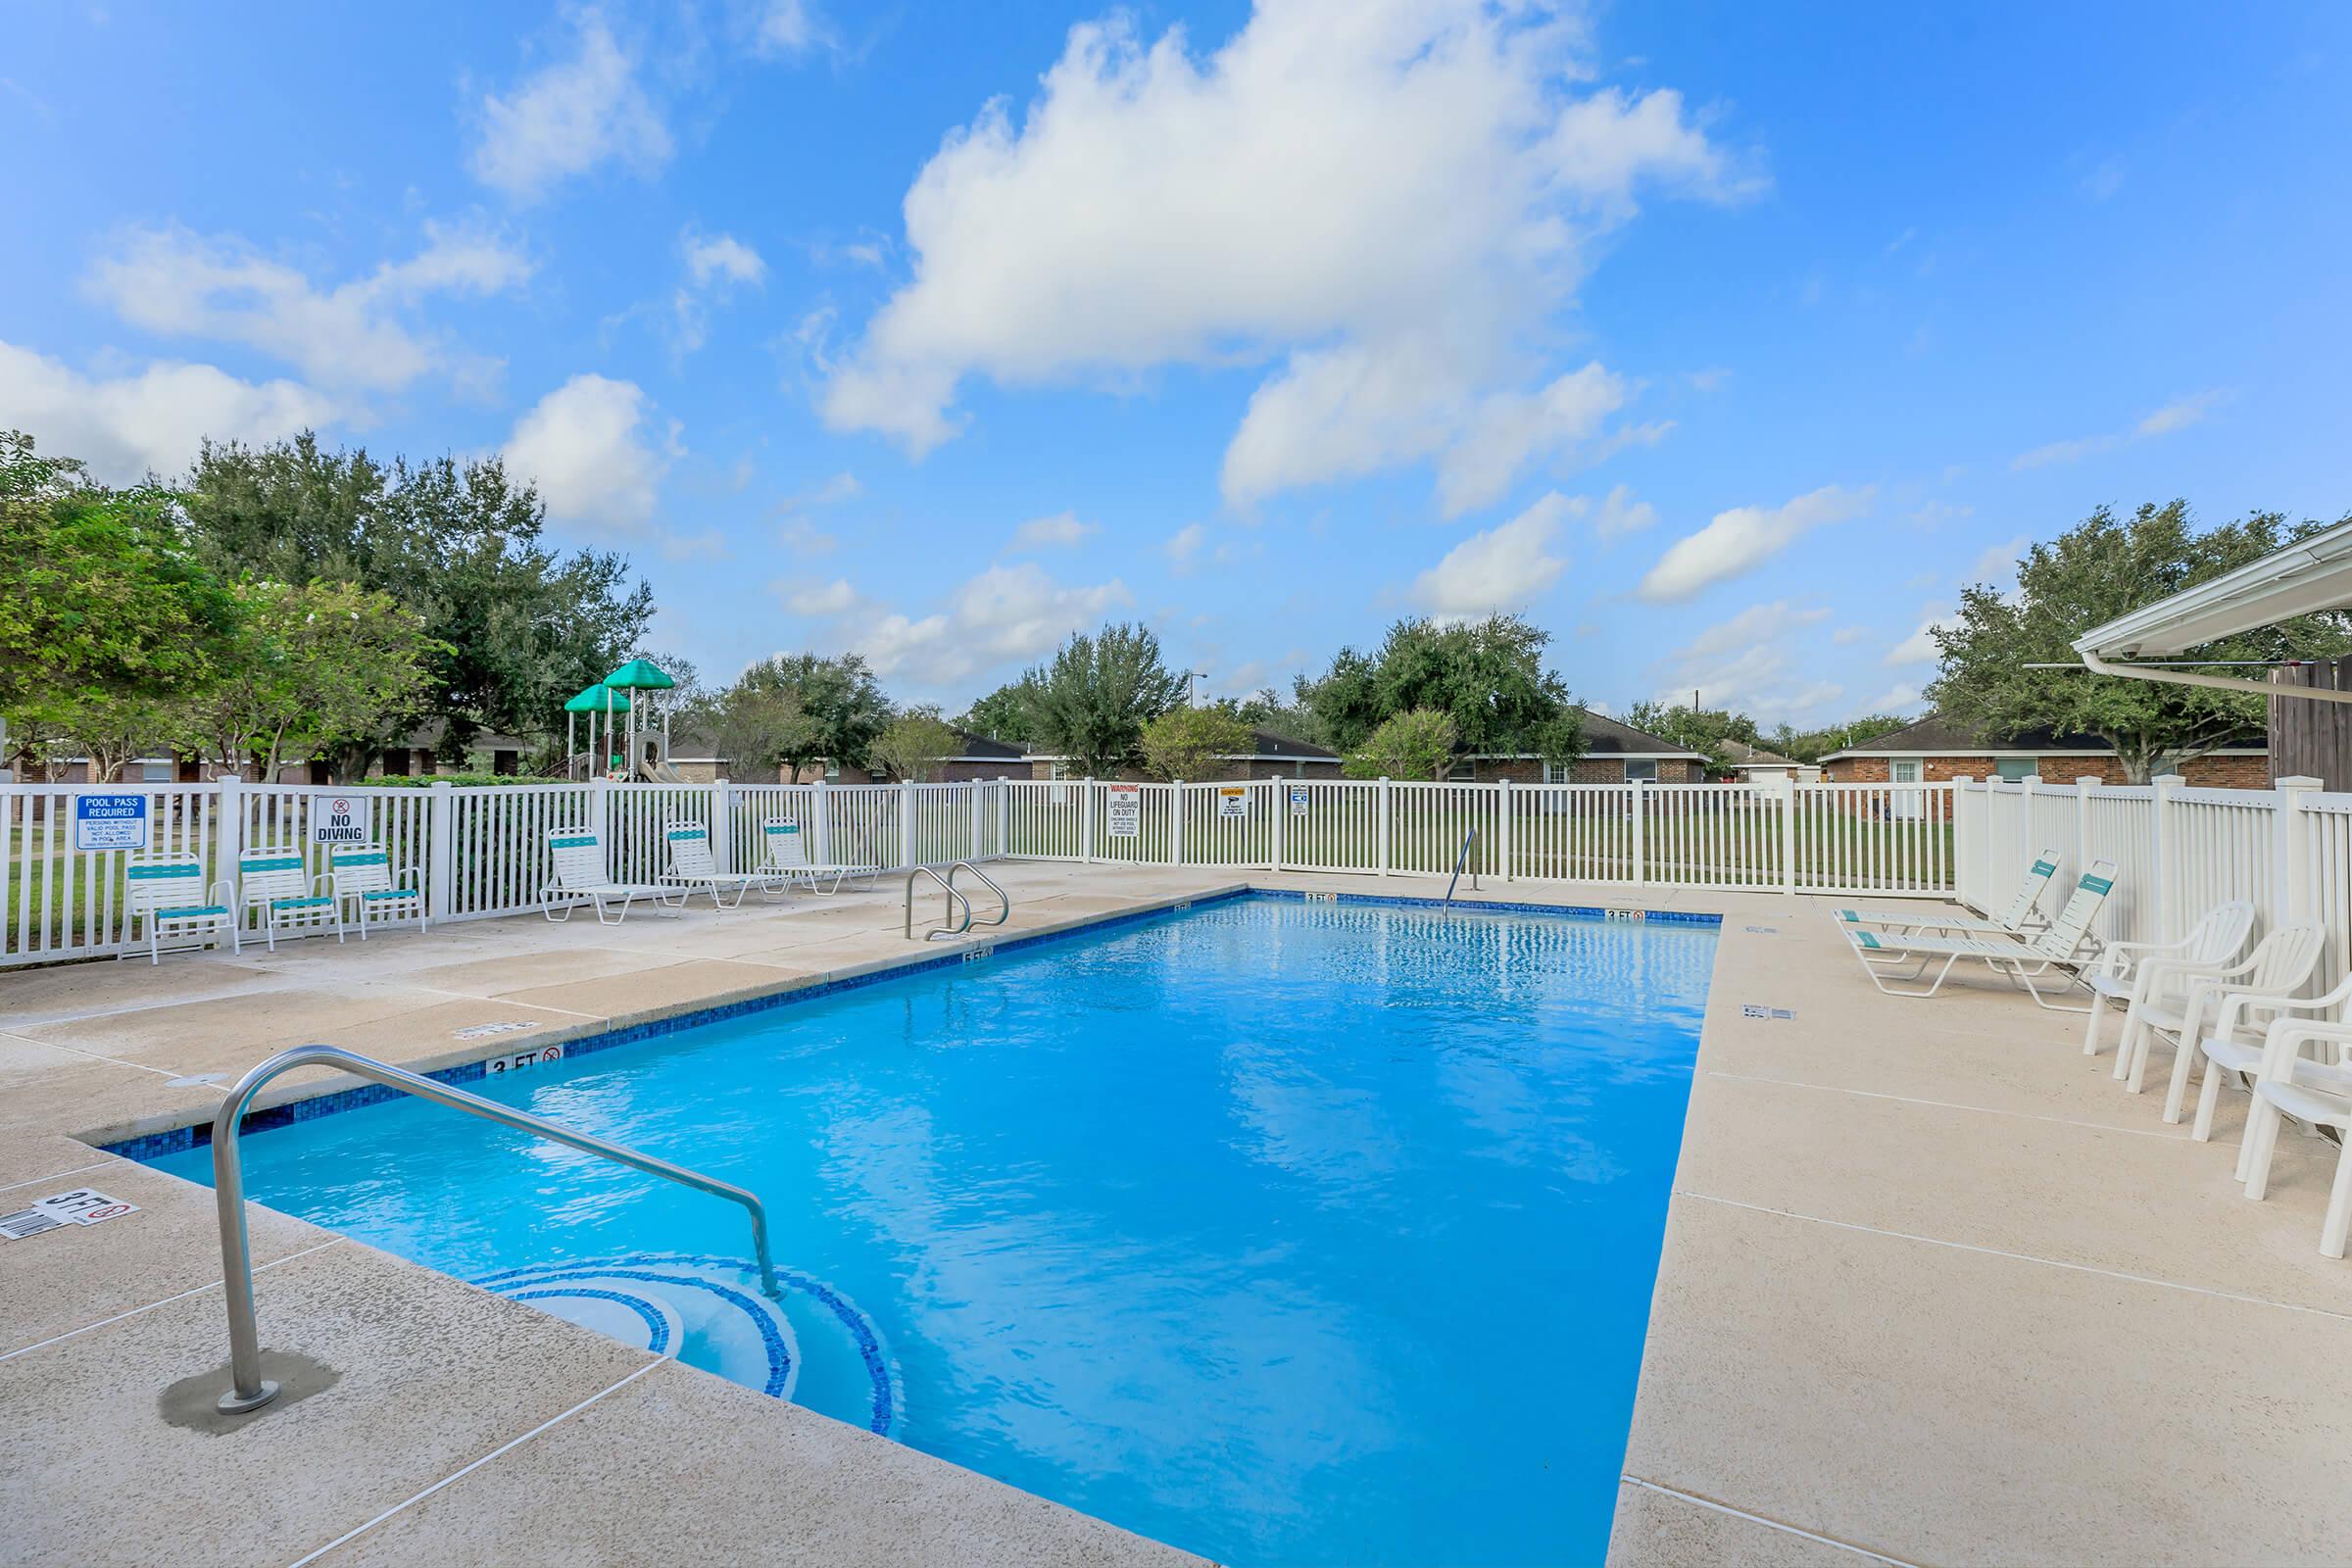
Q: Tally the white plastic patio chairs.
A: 4